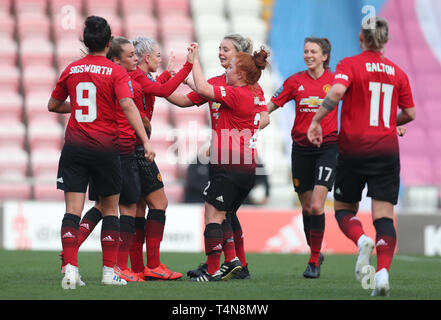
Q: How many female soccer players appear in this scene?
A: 7